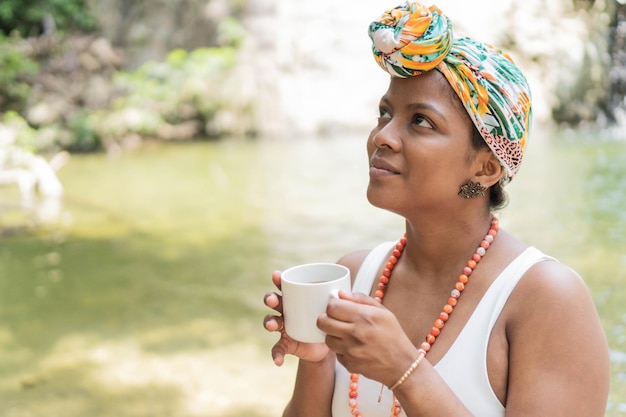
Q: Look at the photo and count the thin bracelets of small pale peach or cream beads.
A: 1